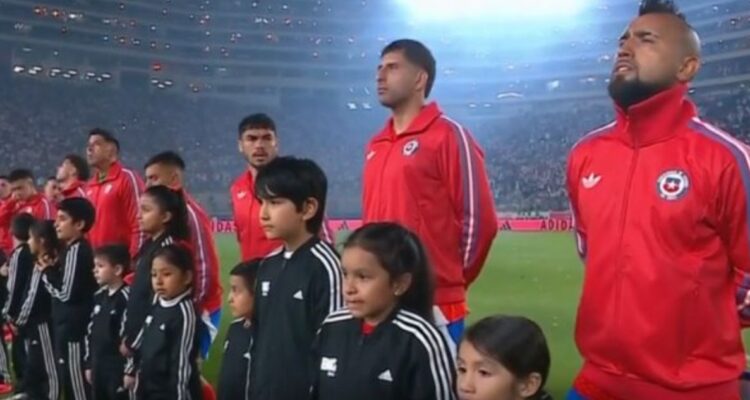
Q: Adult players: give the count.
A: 9